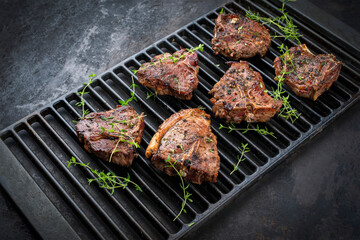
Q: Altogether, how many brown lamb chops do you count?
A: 6